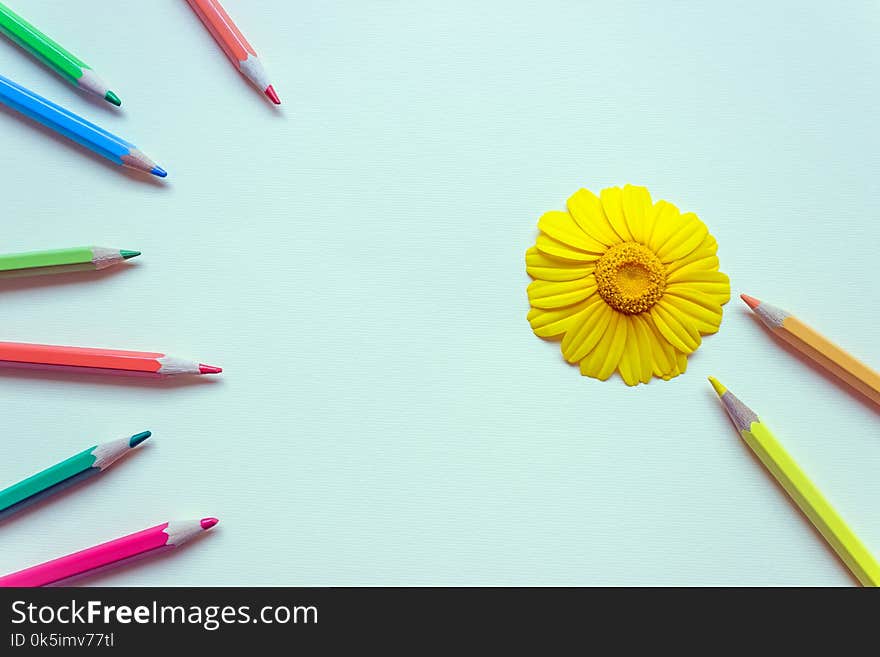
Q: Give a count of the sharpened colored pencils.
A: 9